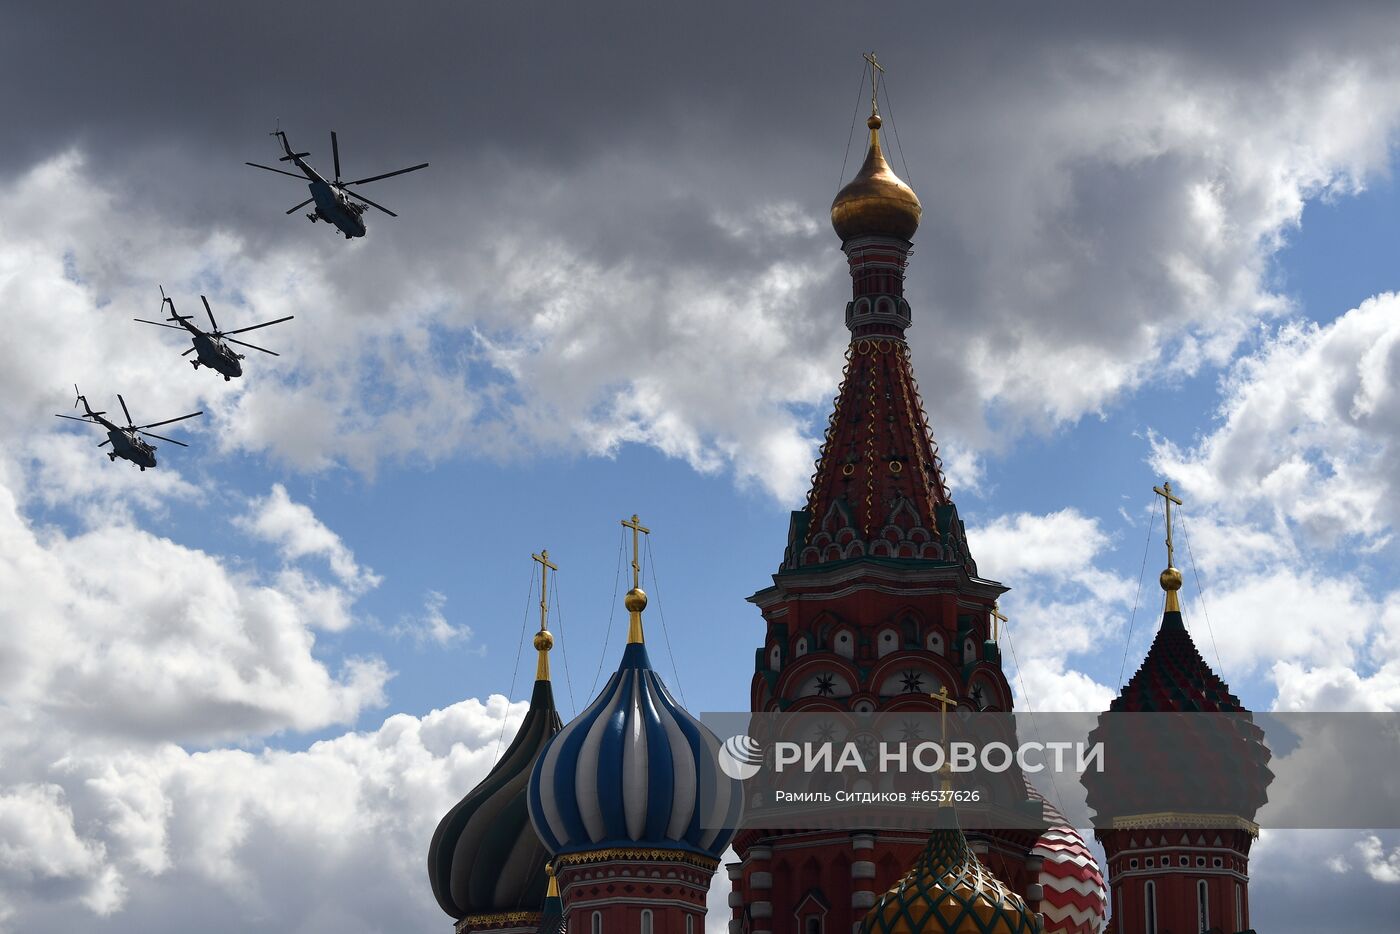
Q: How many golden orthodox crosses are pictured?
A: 6